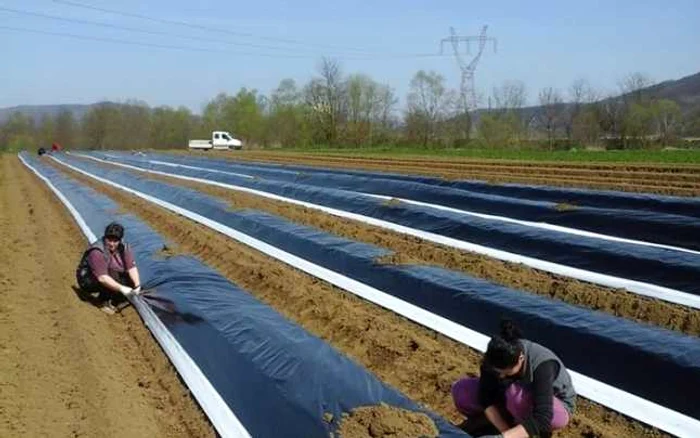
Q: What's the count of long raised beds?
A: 5